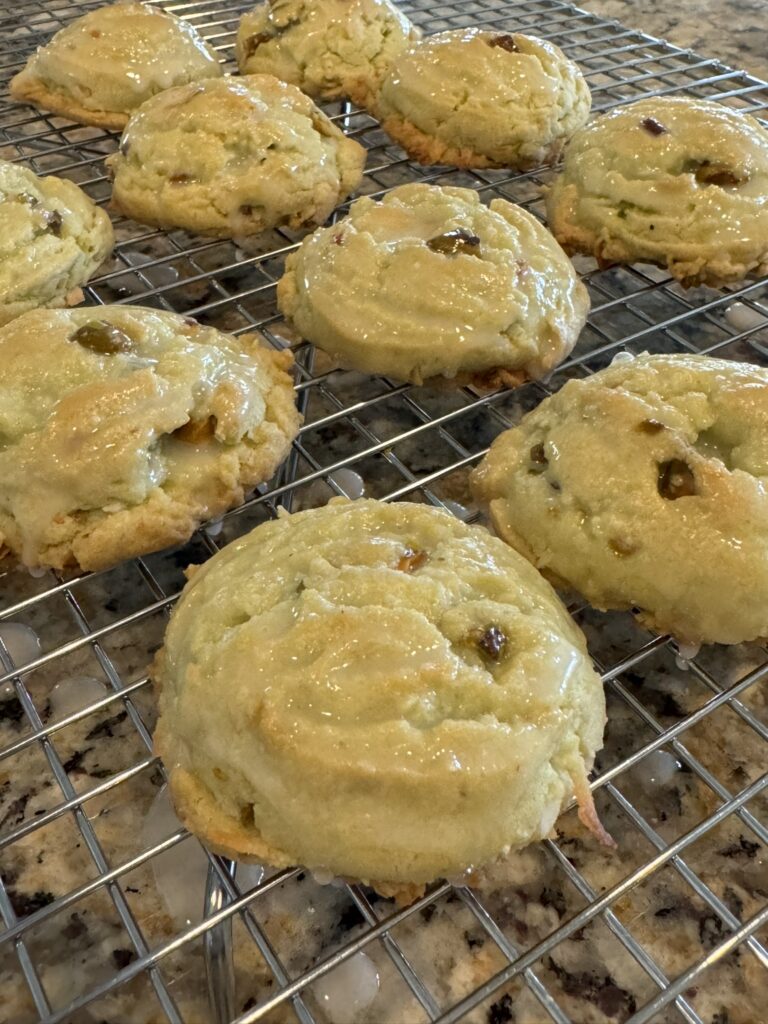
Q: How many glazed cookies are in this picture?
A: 10